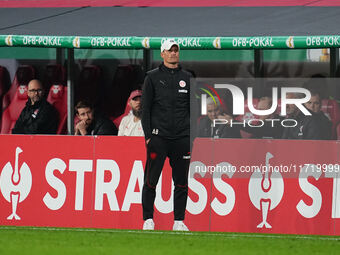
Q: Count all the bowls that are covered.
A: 0